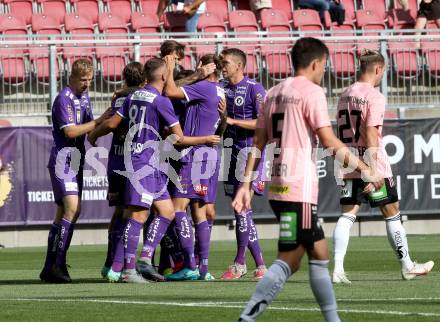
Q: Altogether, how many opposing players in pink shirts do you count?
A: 2